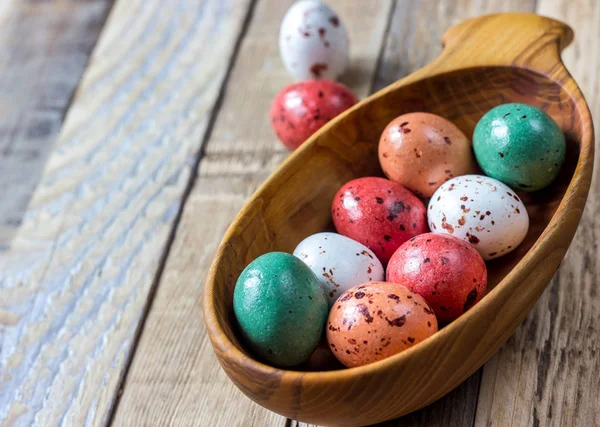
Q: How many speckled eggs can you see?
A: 10